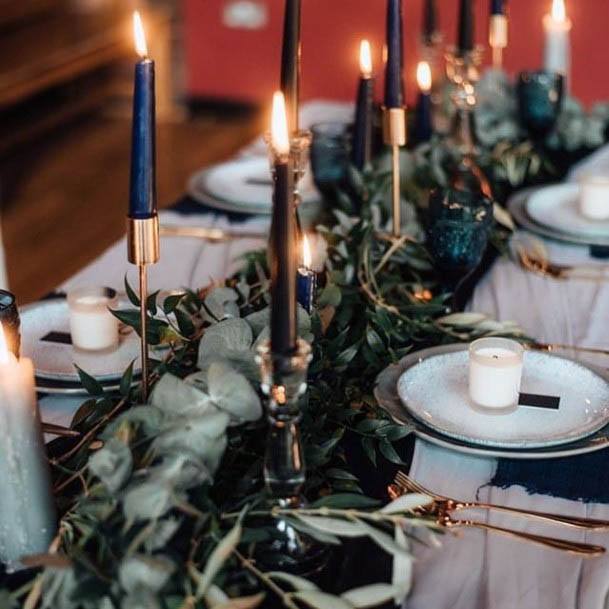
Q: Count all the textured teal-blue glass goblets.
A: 3